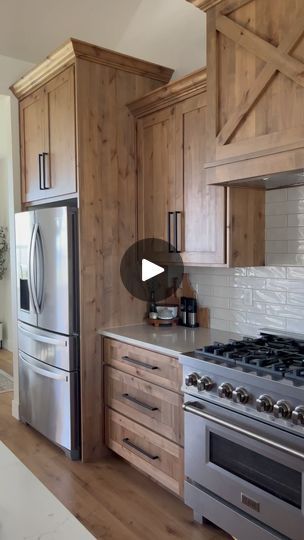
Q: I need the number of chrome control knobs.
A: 7